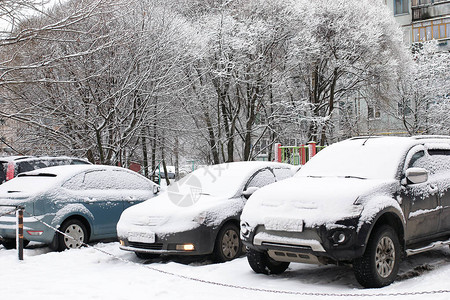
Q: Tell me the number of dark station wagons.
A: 1